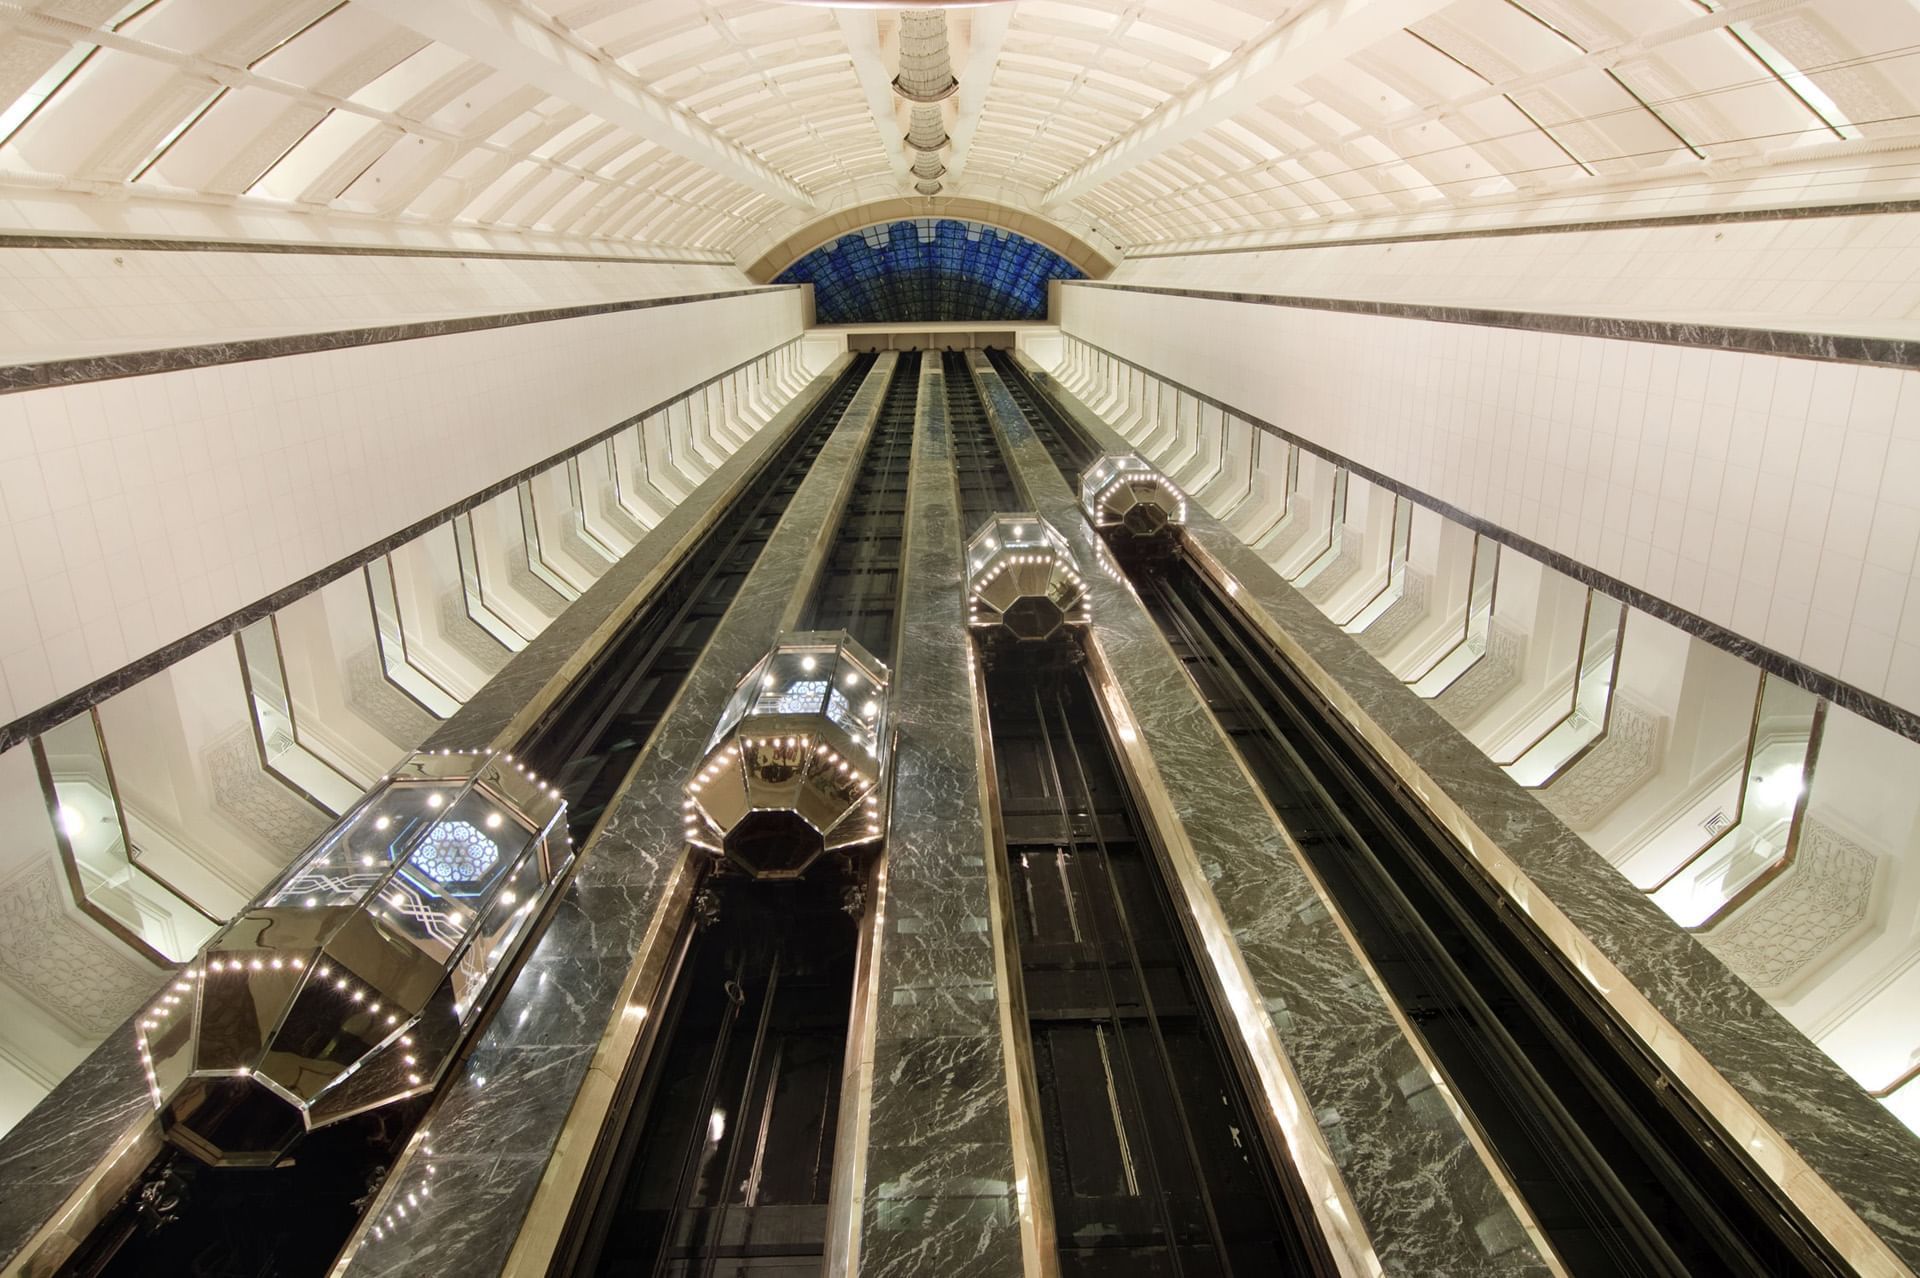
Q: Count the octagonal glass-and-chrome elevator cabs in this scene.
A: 4